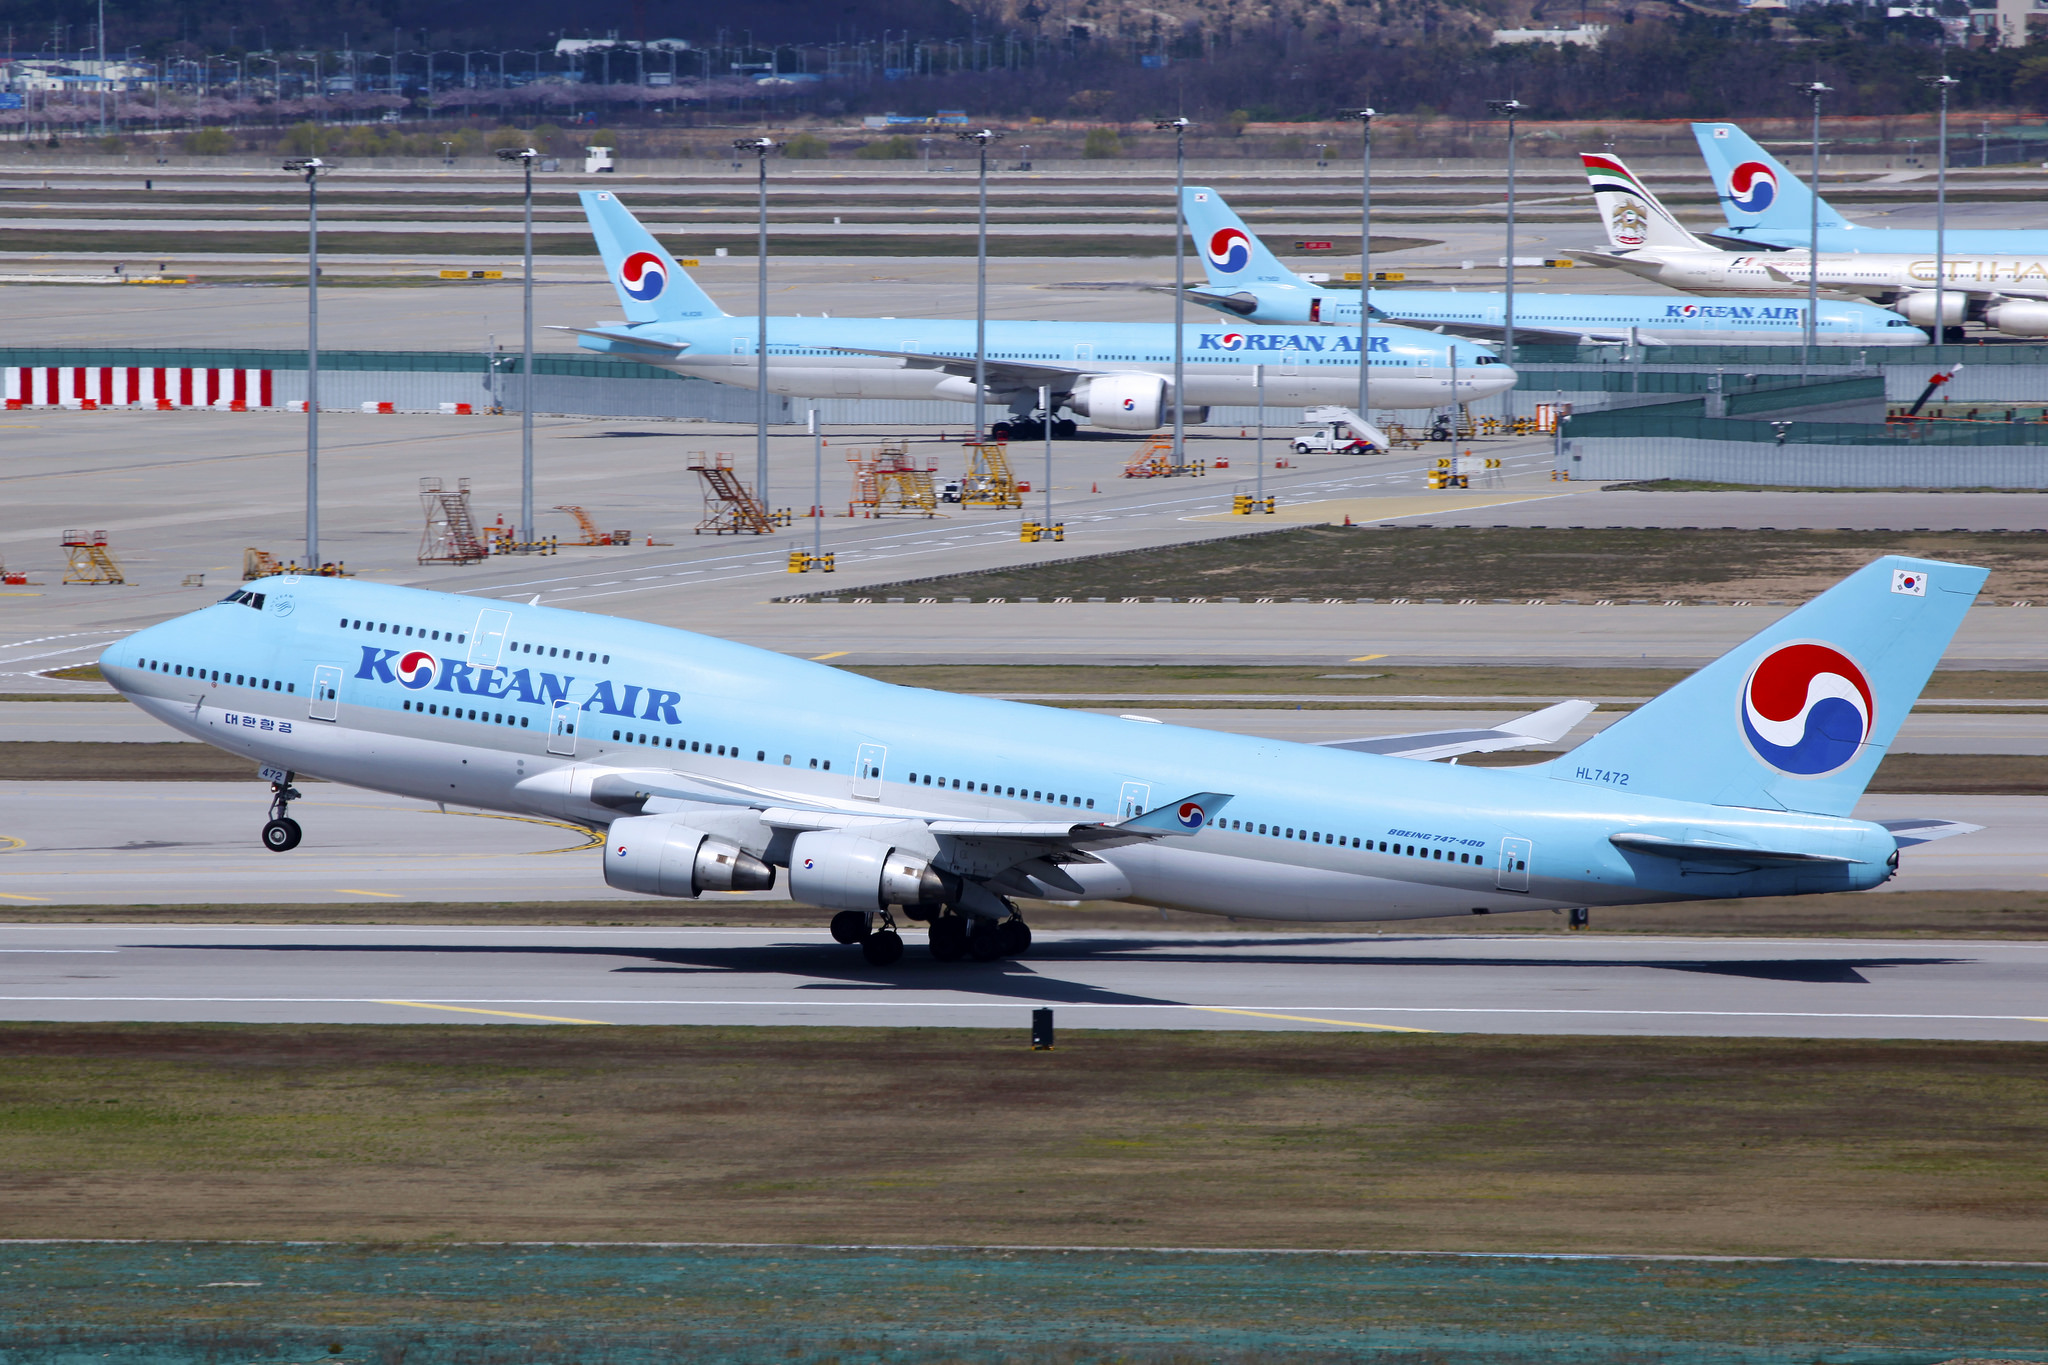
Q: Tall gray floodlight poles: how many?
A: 9